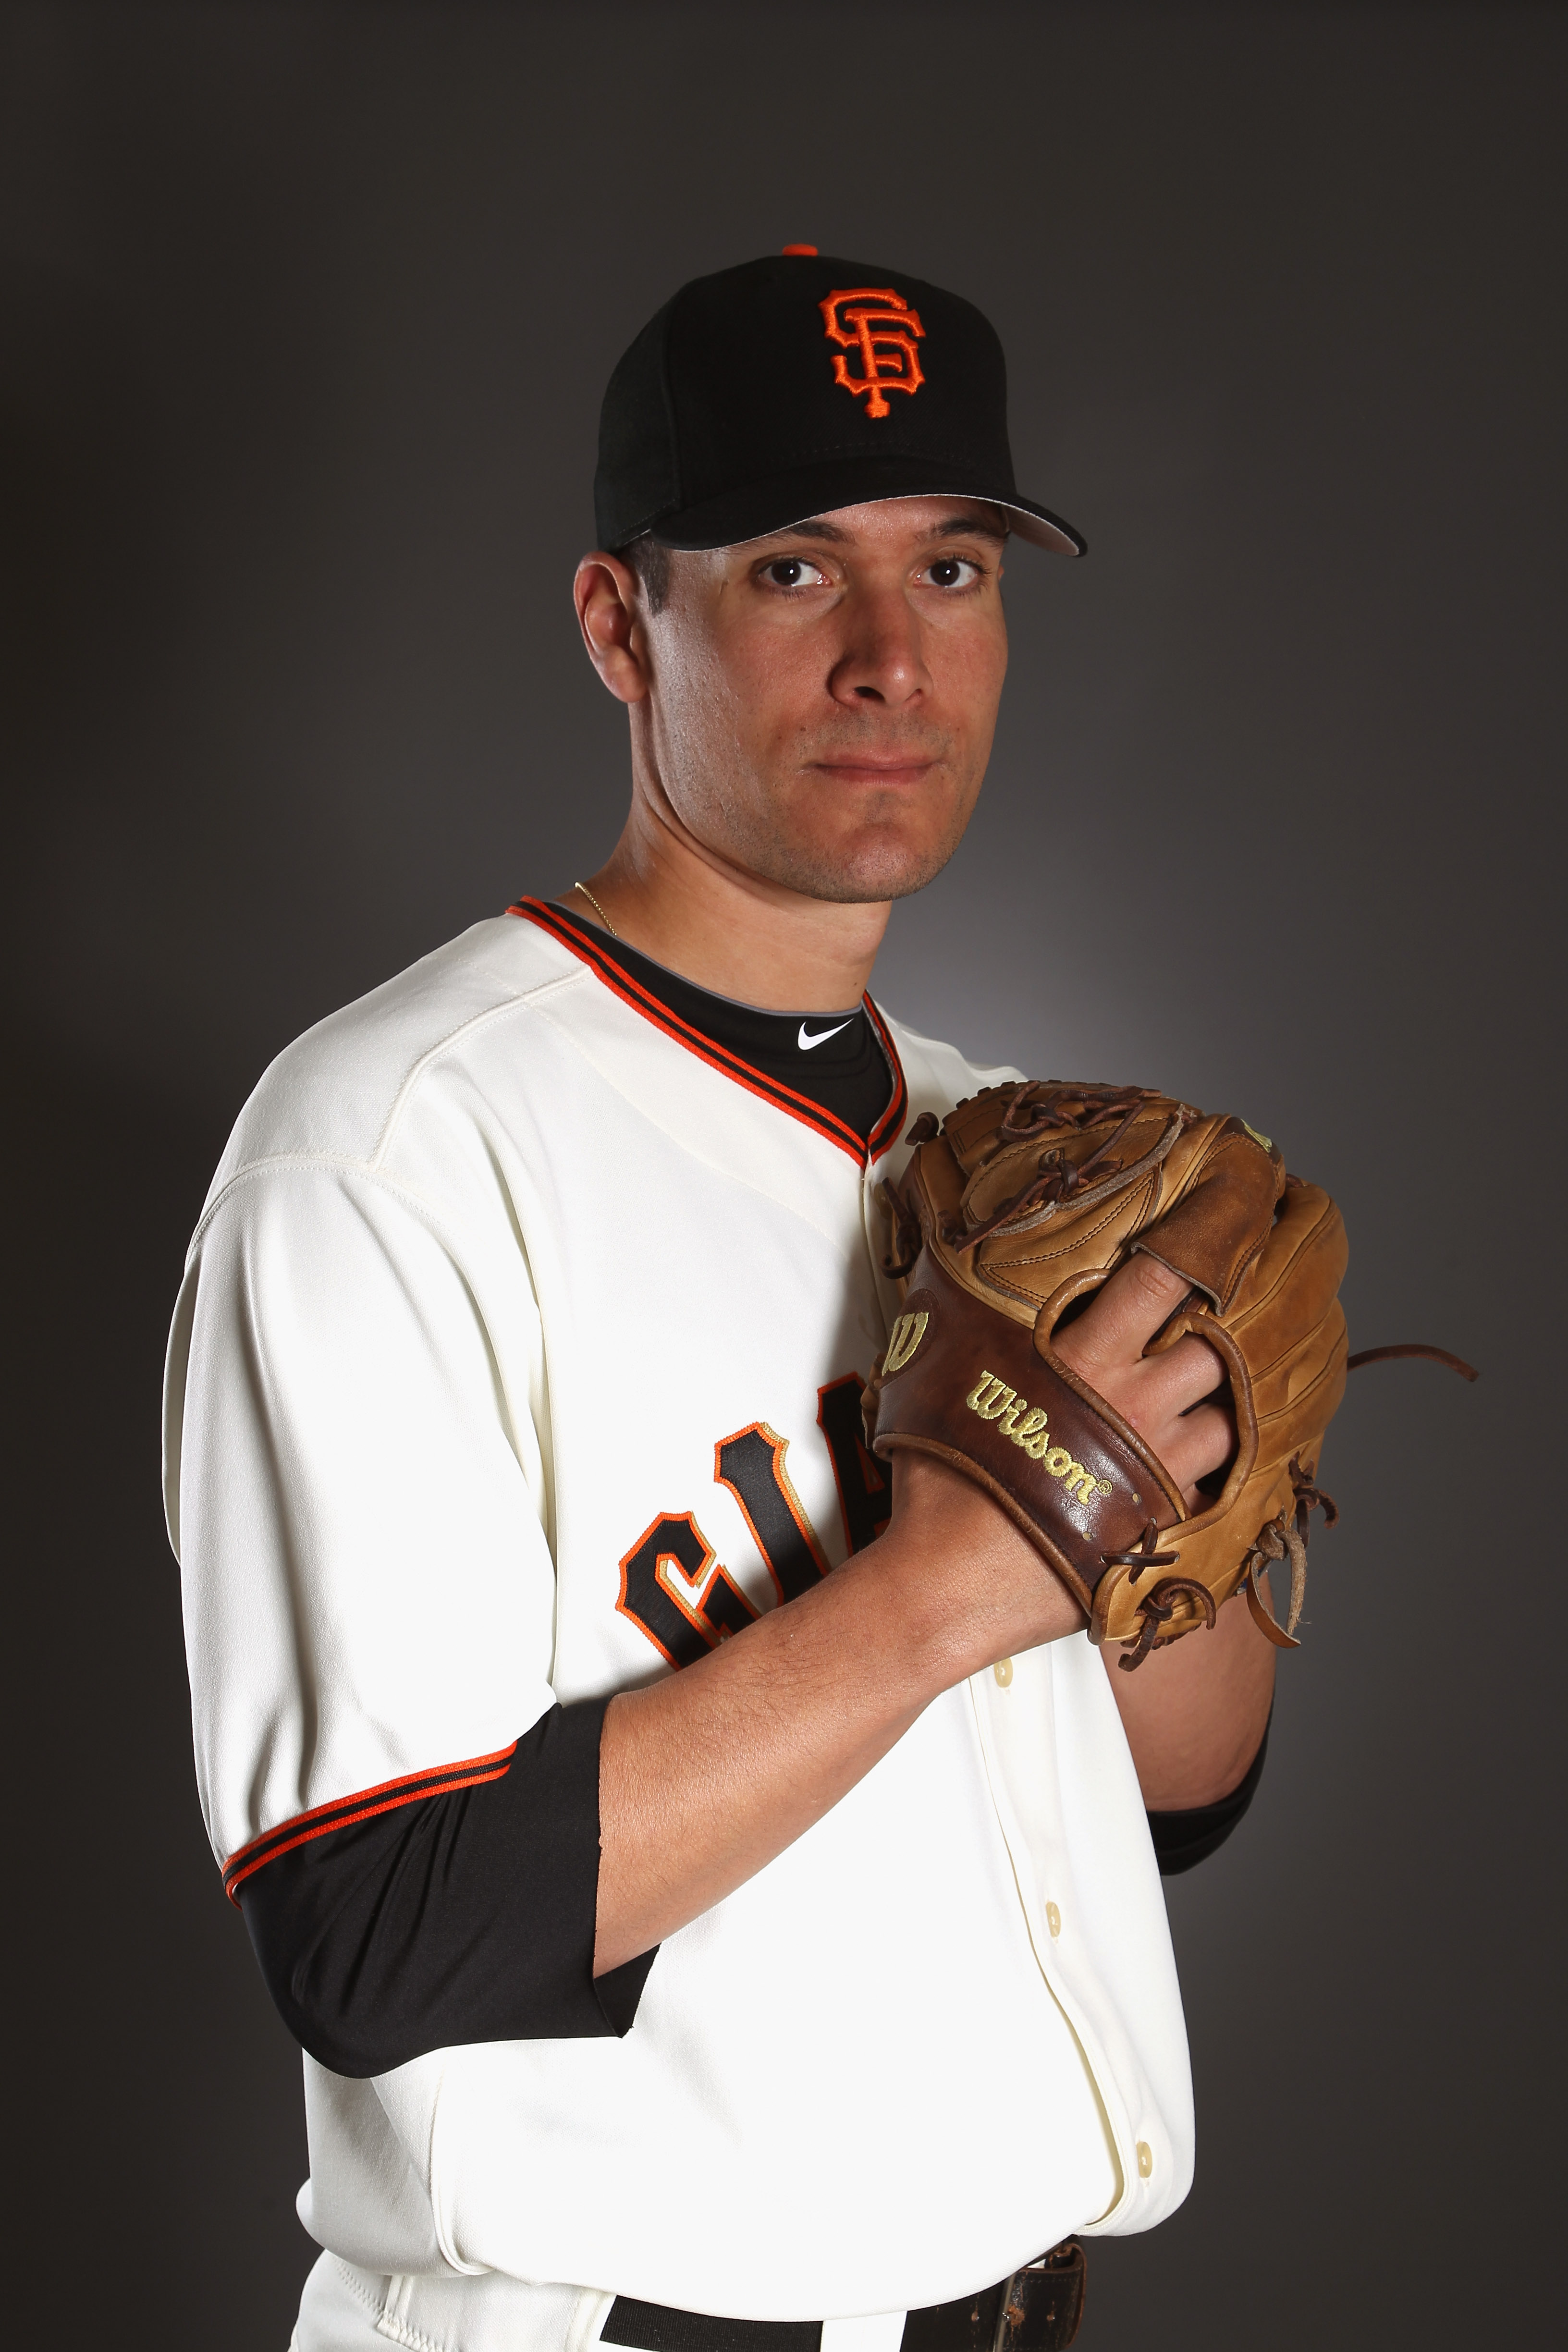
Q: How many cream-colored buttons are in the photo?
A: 3